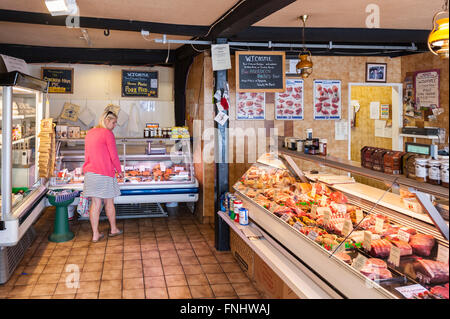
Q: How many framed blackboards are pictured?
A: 3